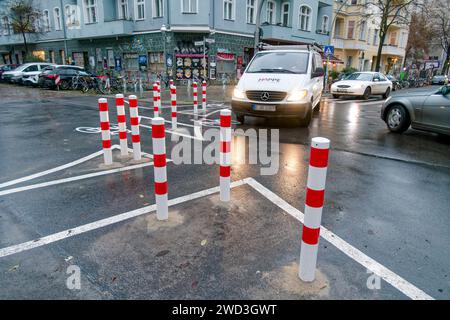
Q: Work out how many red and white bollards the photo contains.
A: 12